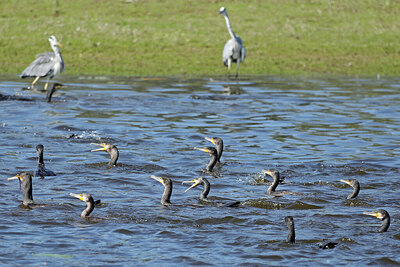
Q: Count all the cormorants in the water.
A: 13